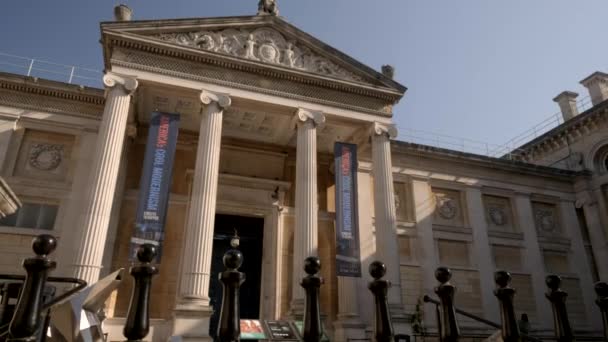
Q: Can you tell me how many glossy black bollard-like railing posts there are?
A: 9